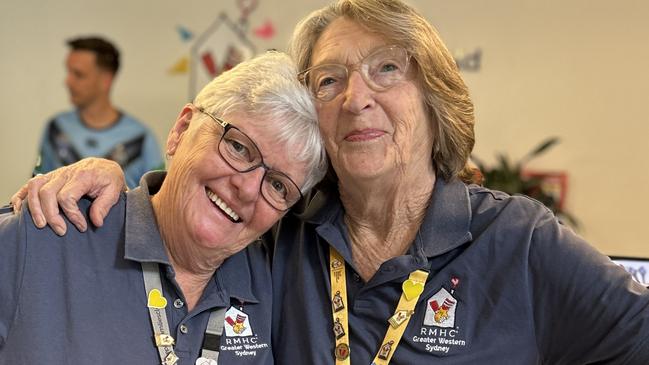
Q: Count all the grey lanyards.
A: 1